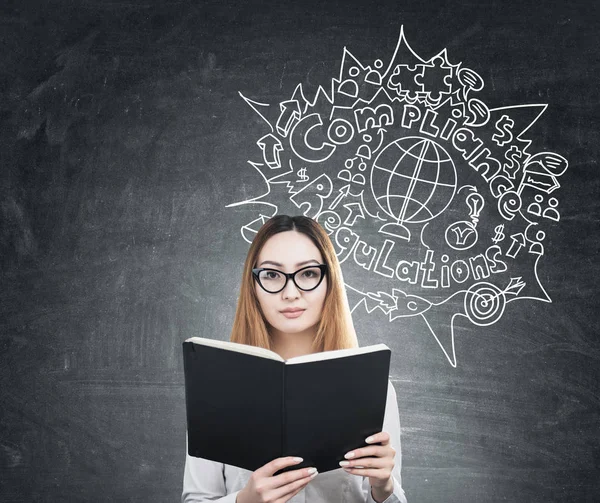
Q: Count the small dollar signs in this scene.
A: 2